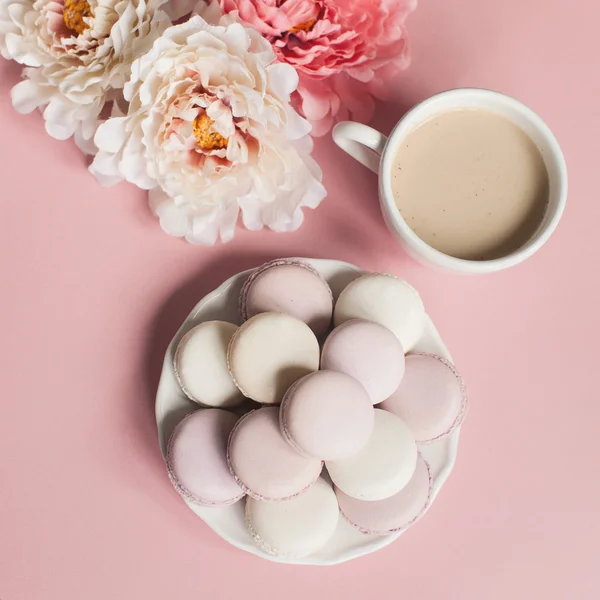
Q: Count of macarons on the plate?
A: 12